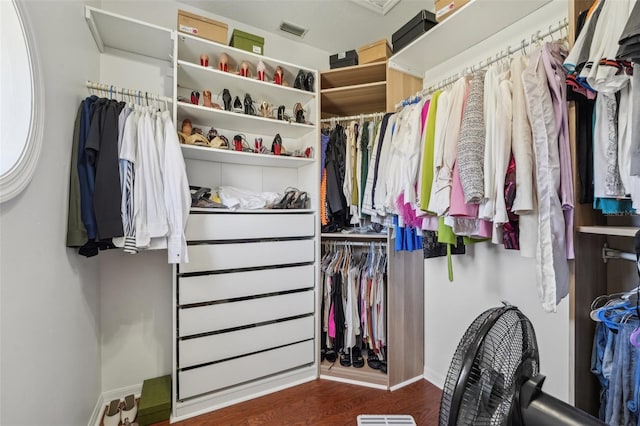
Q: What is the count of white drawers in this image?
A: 6